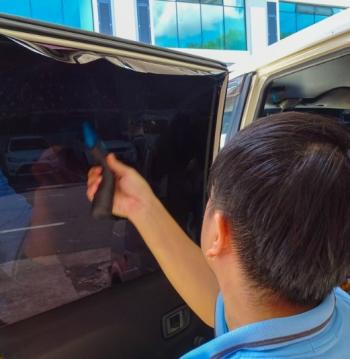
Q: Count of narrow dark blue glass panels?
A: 3